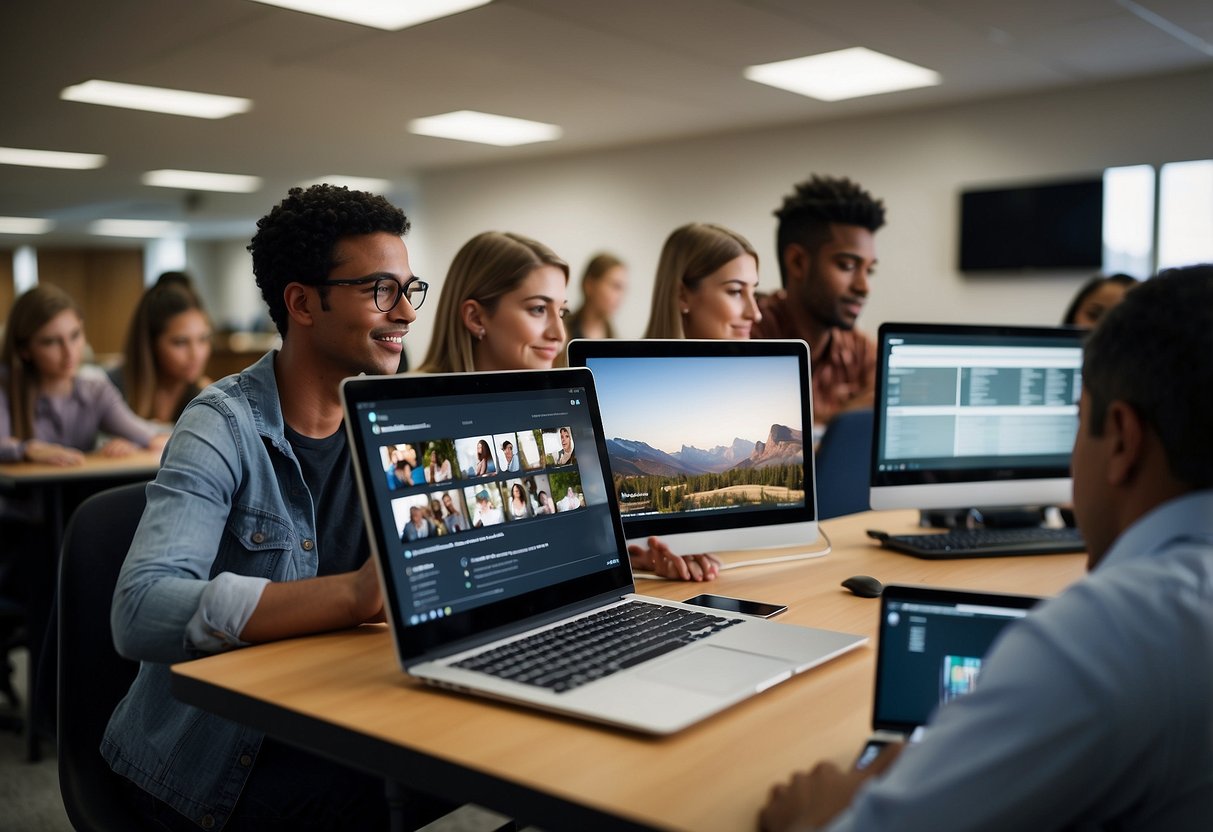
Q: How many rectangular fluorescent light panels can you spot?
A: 9